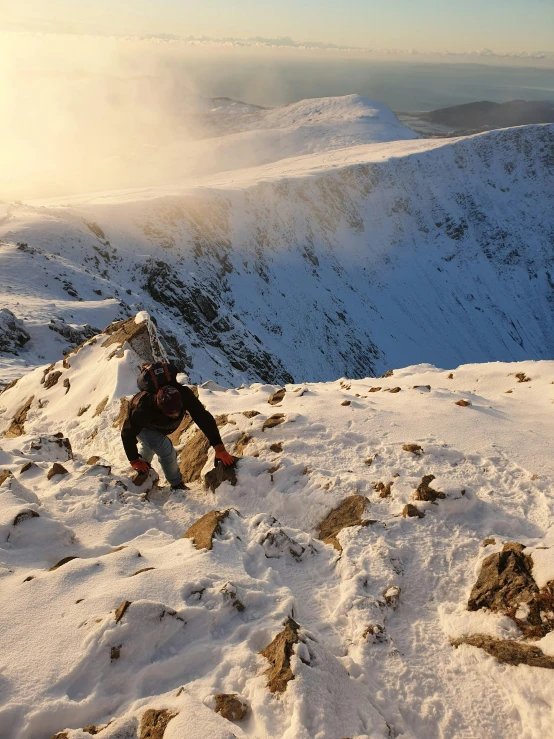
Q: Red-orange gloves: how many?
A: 2